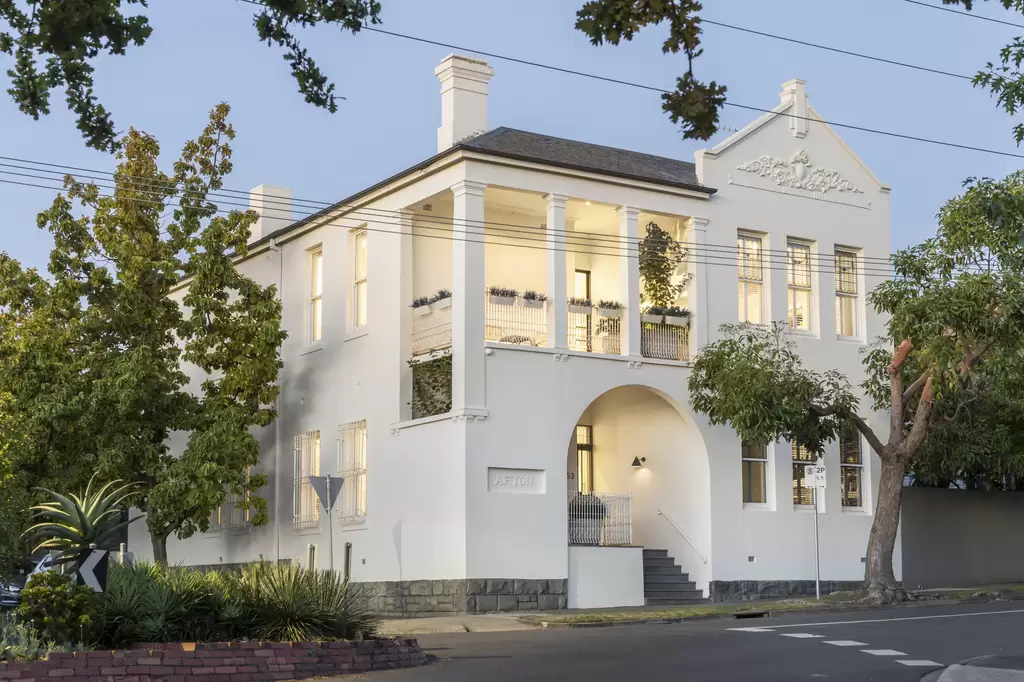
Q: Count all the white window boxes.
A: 8